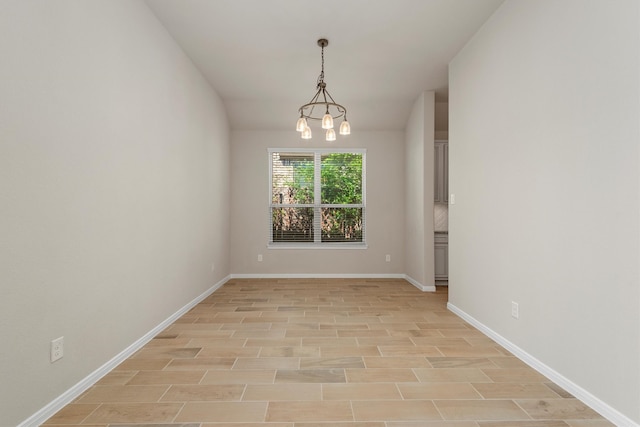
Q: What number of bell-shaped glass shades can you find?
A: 5